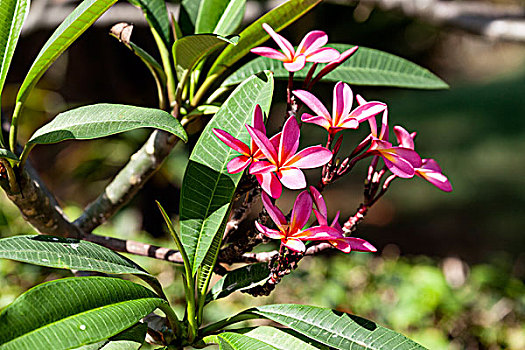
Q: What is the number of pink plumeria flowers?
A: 8